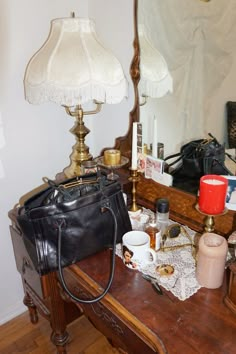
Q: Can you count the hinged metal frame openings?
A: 1